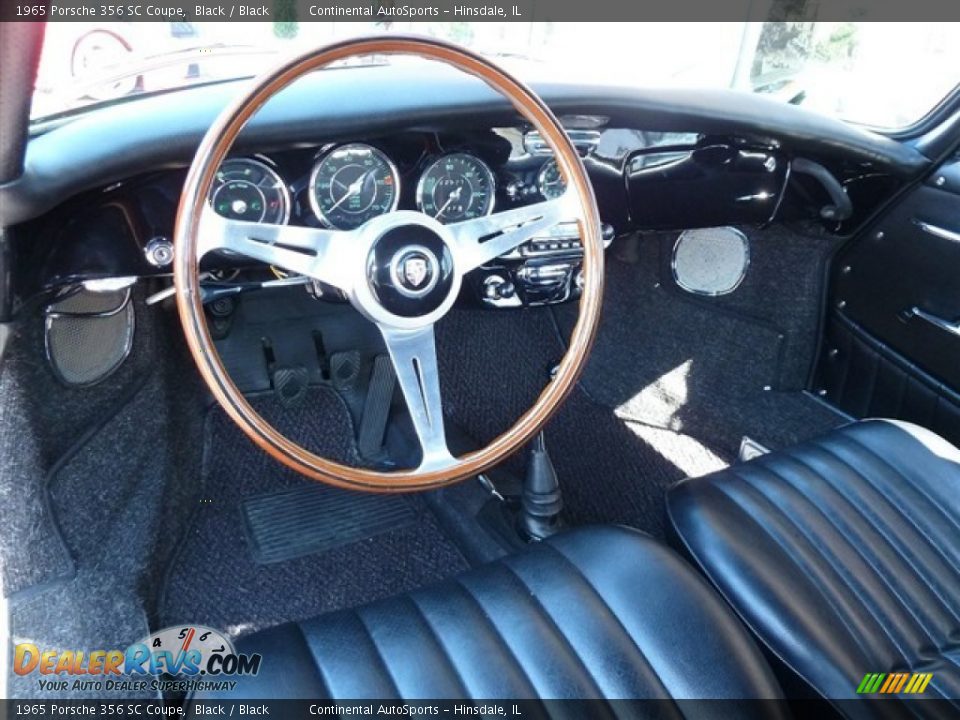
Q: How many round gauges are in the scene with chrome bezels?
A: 4